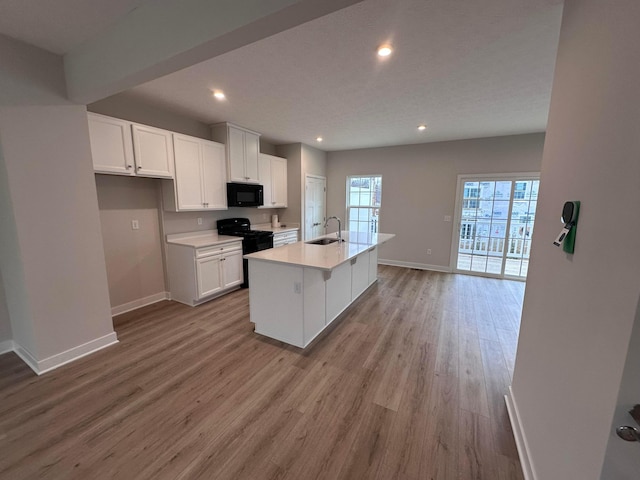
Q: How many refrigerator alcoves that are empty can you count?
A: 1